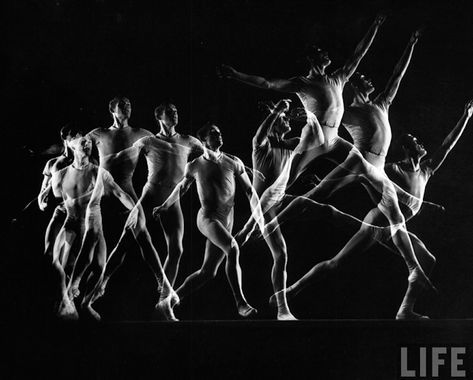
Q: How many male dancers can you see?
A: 9